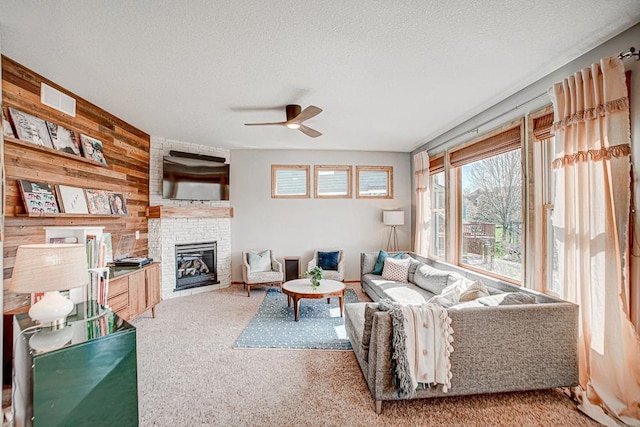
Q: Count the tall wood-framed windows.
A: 3